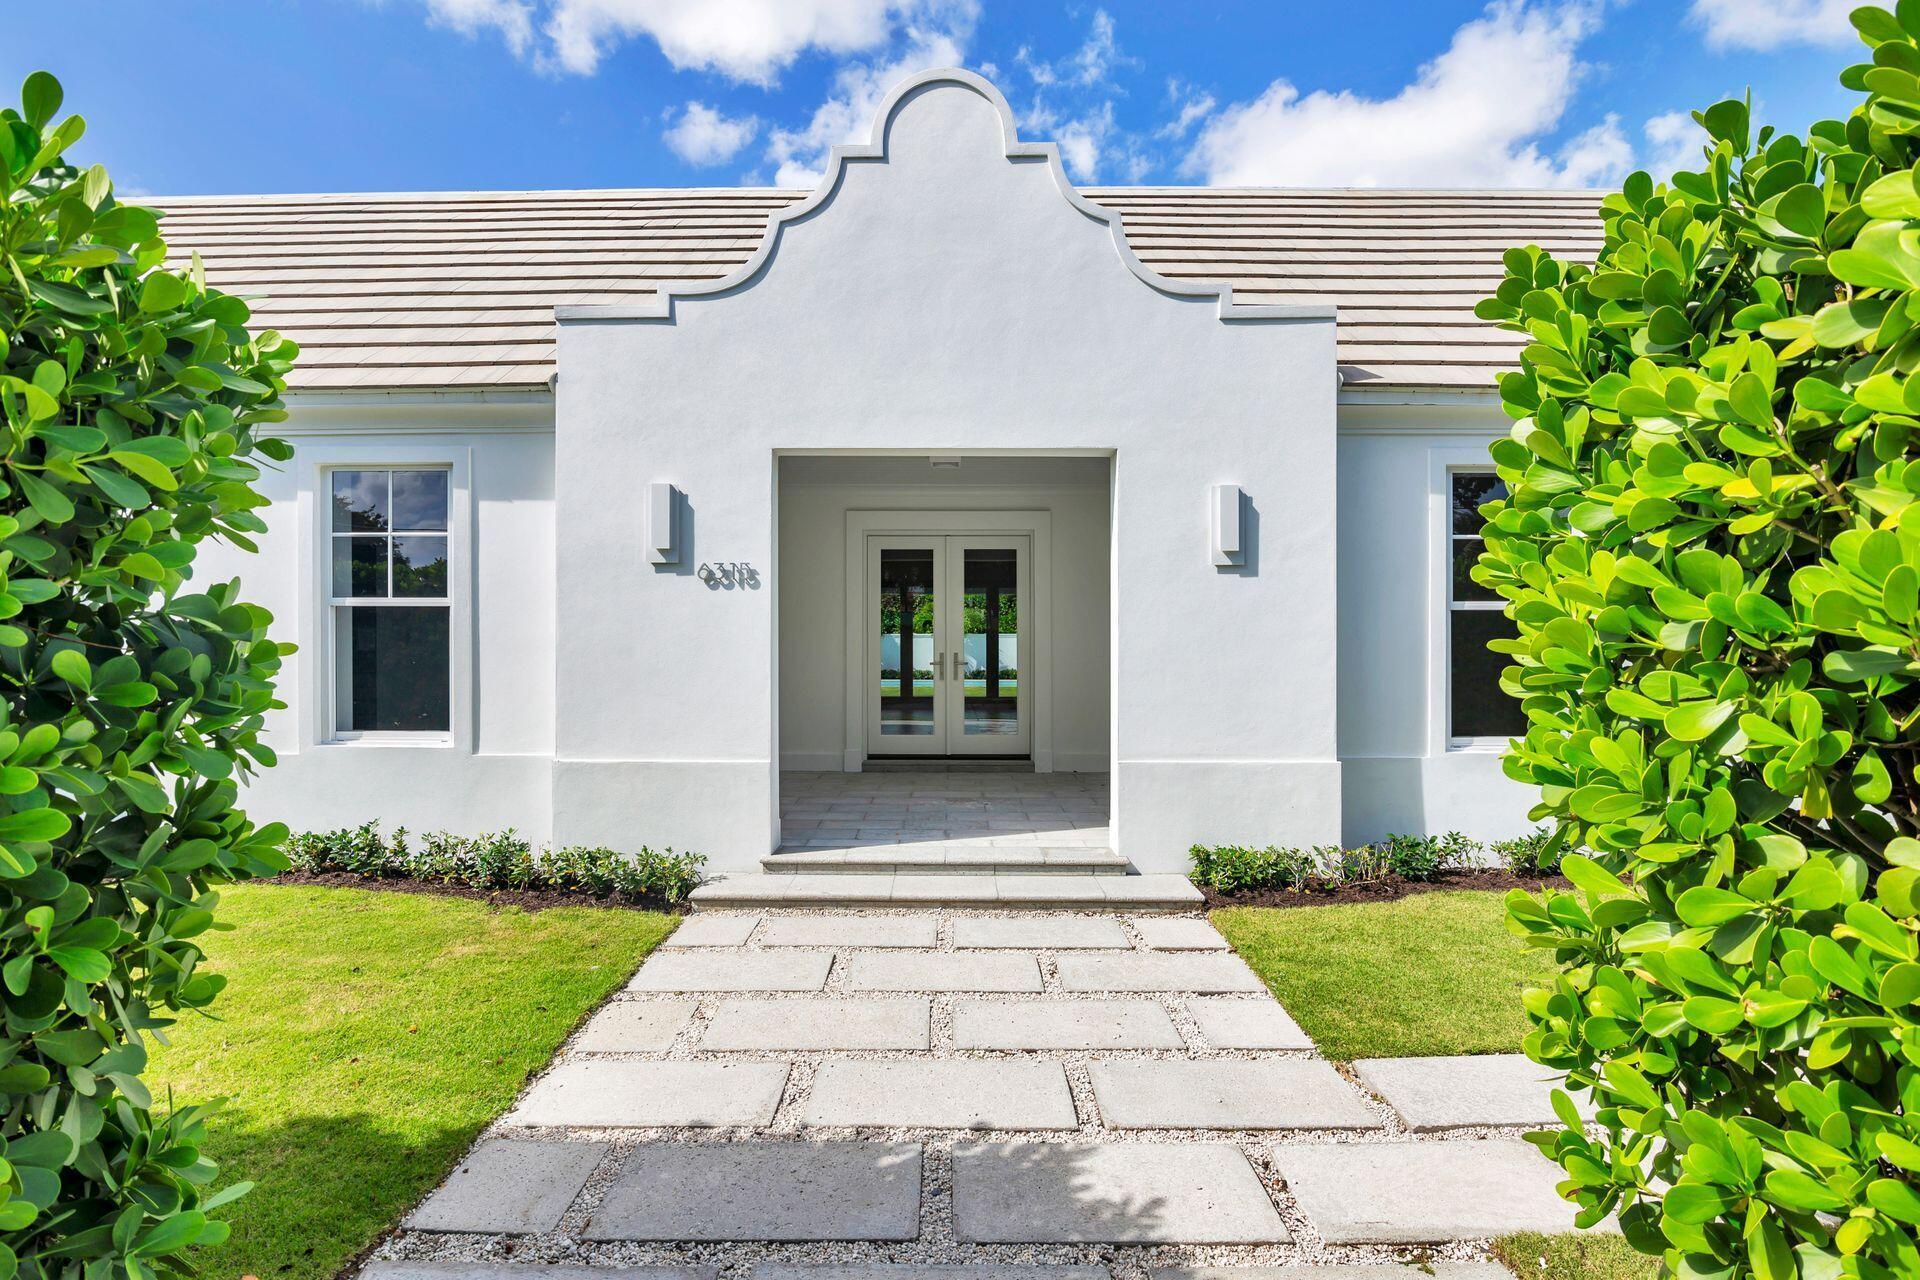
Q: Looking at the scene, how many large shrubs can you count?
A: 2